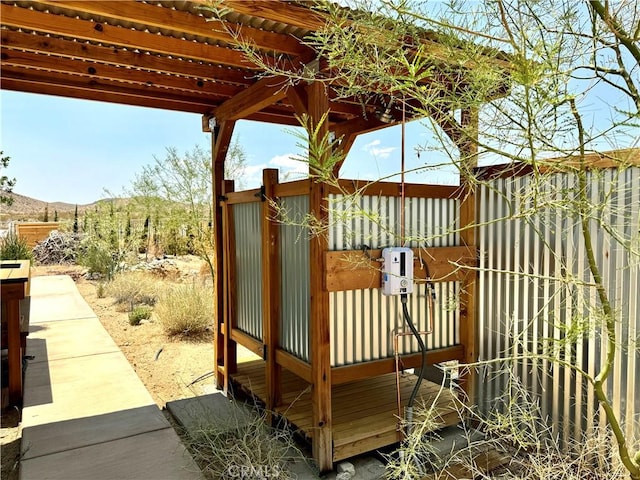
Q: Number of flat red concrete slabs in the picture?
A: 0